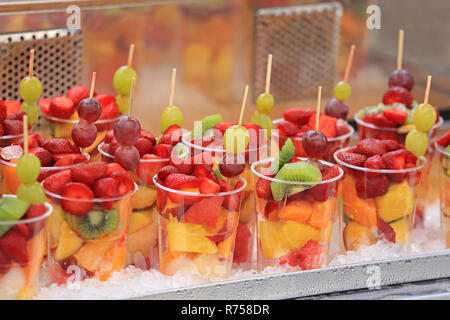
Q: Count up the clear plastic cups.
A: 13